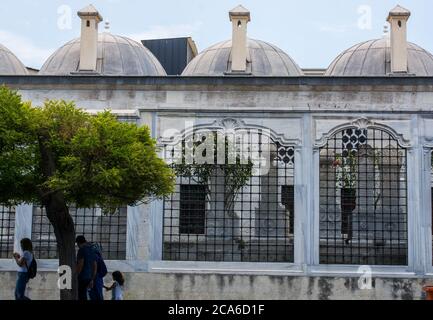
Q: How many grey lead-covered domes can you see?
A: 4